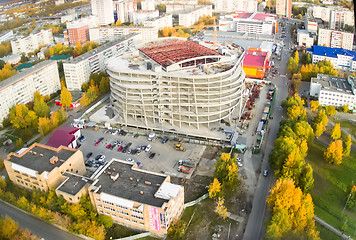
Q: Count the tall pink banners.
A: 1